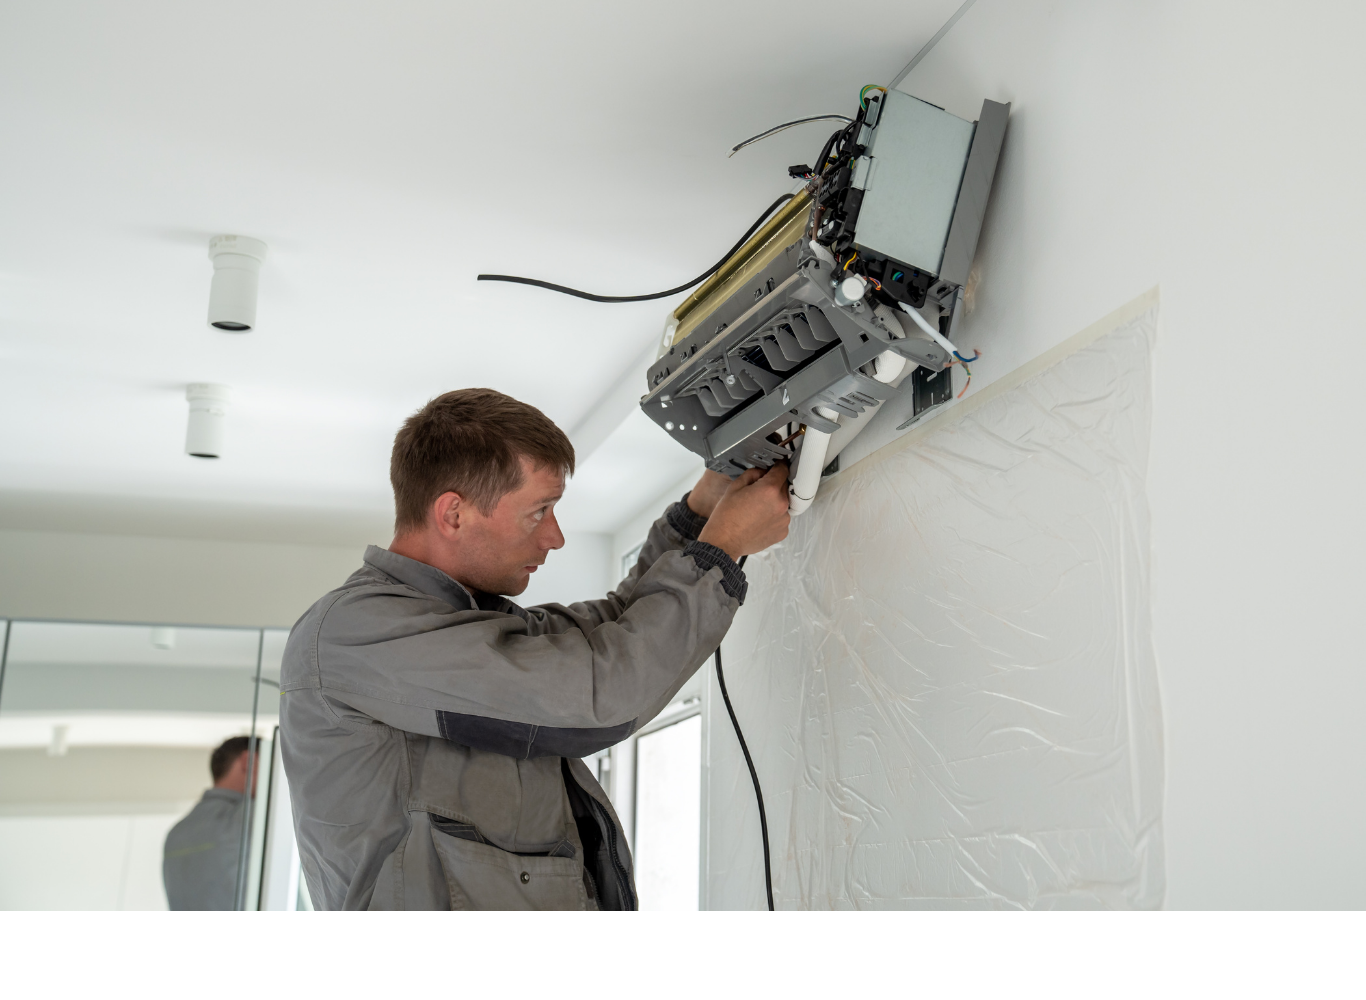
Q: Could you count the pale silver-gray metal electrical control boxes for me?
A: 1